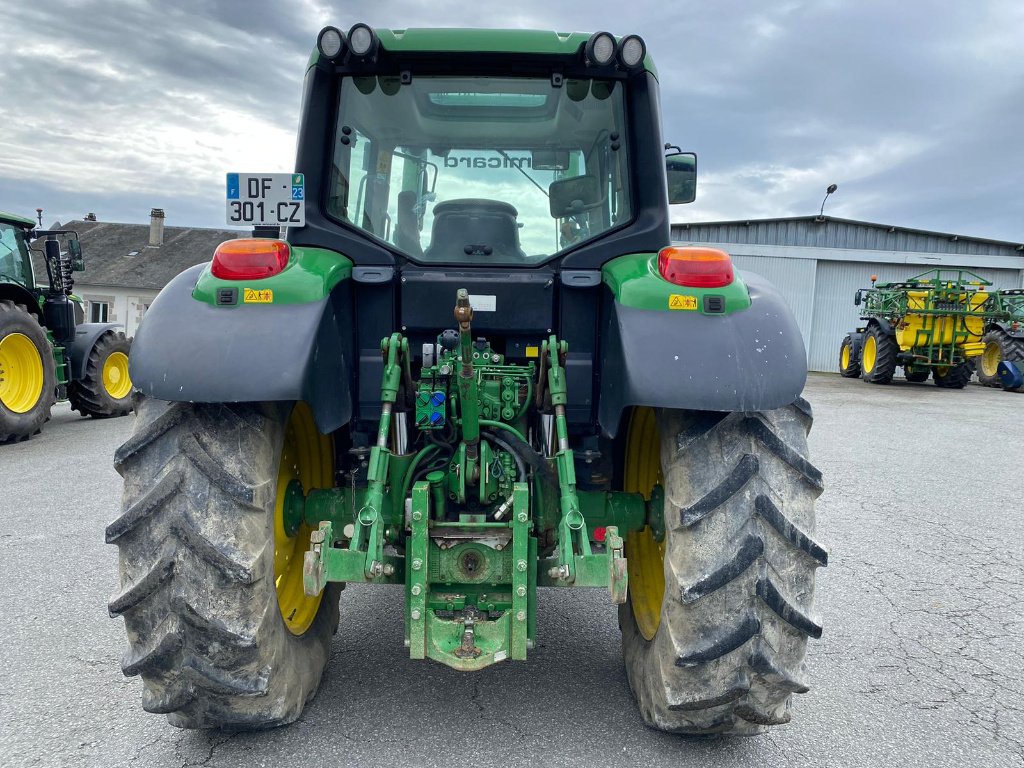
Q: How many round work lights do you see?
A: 4